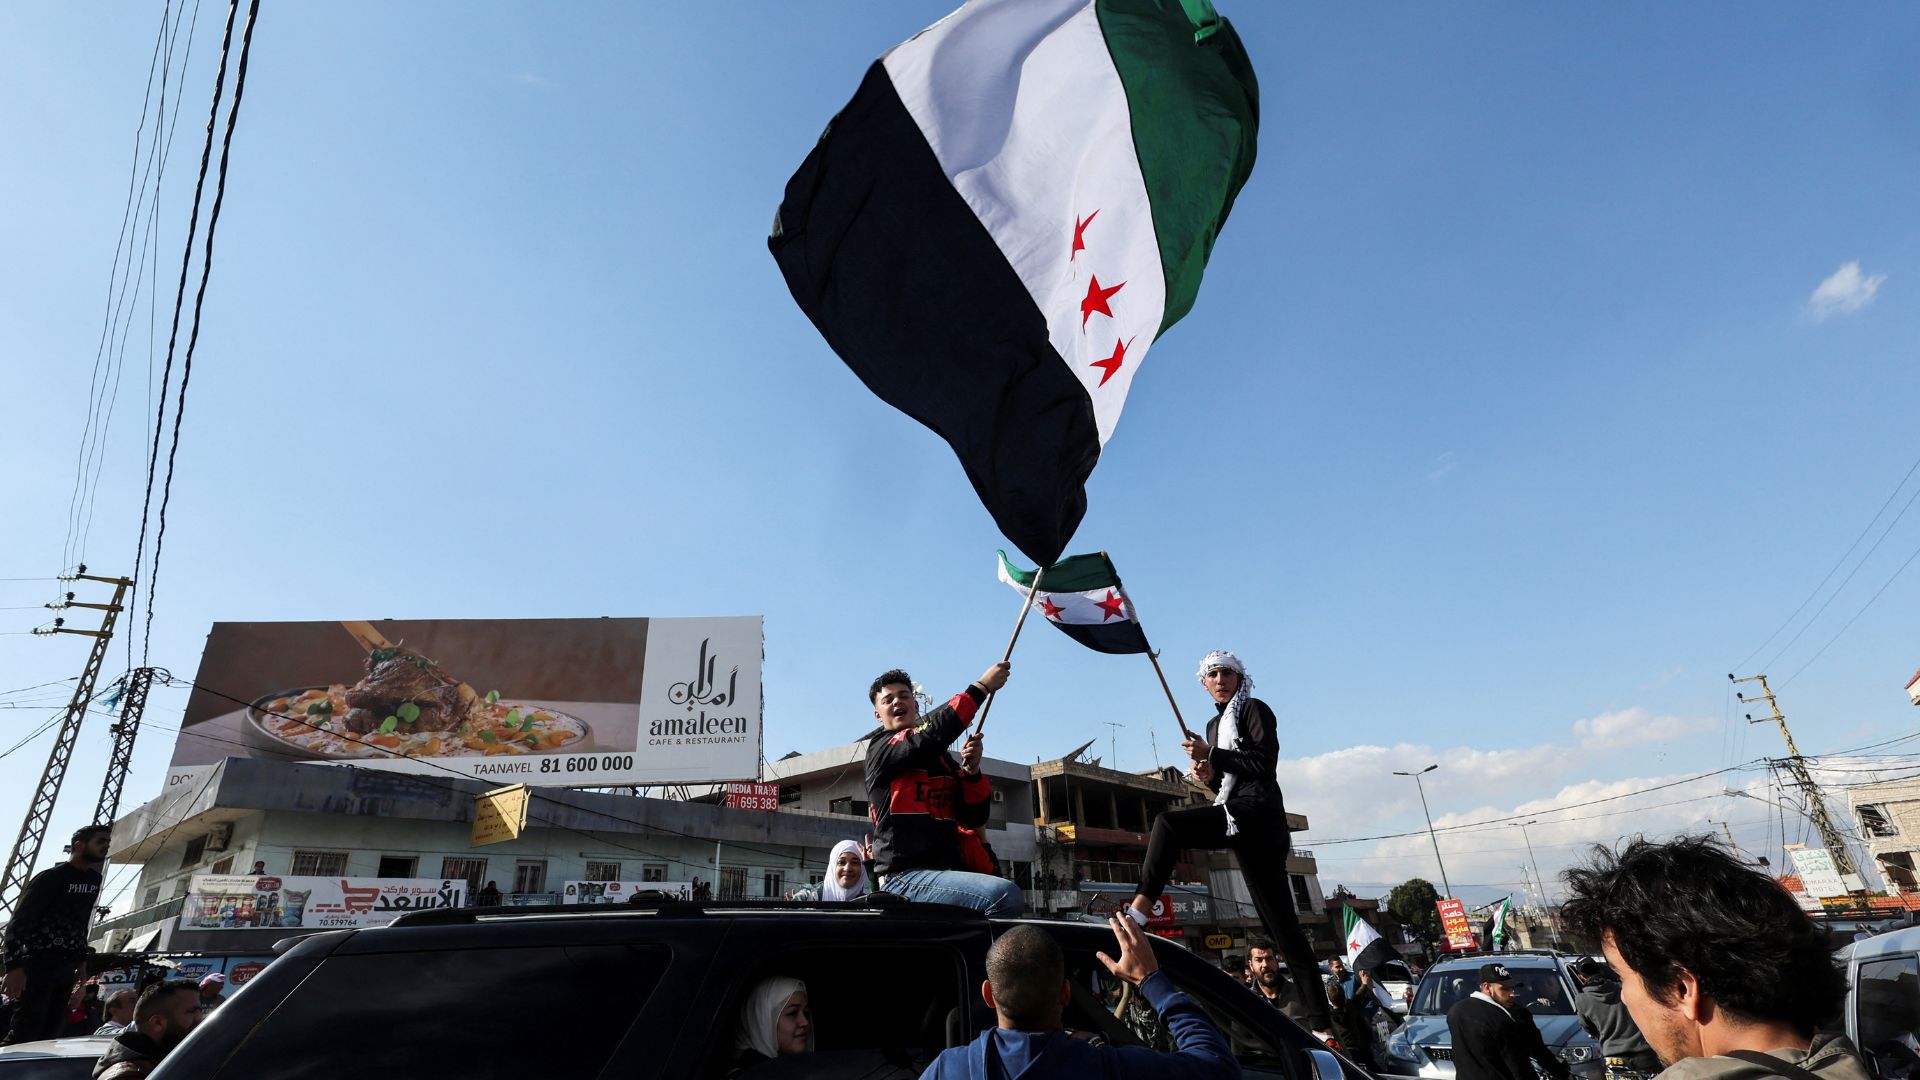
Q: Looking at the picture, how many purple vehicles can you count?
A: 0